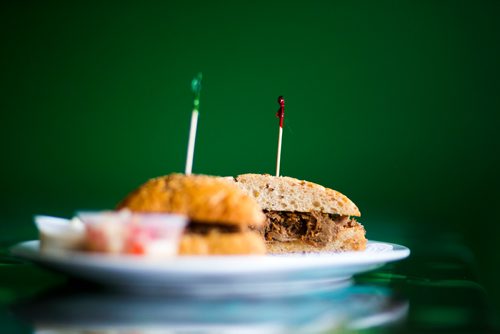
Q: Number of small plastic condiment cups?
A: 2